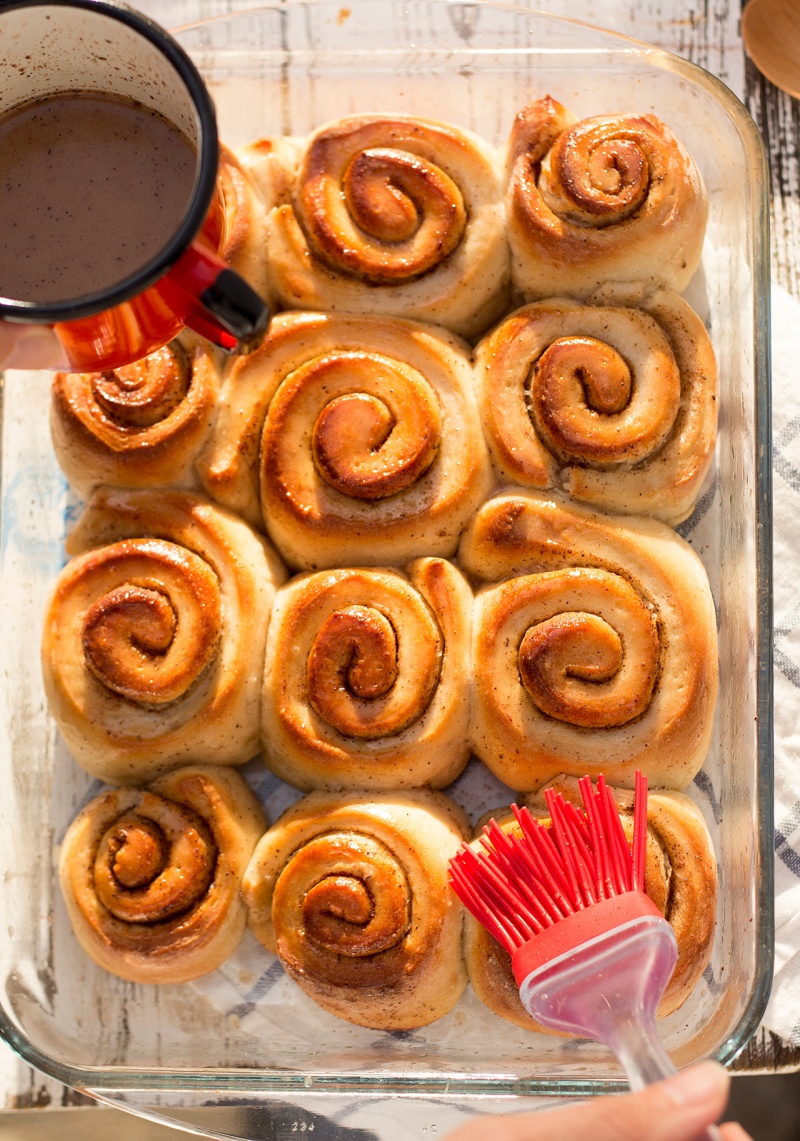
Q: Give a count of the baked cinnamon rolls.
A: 12